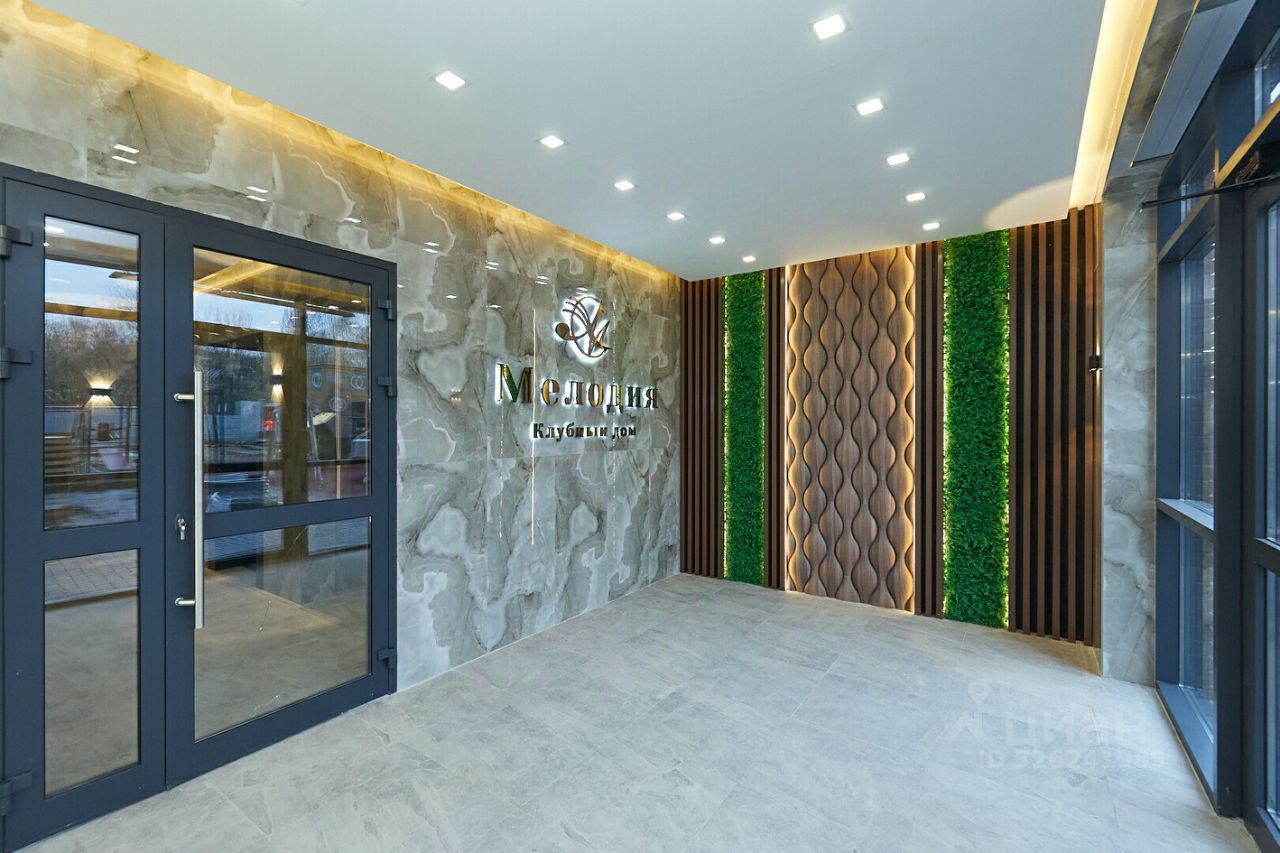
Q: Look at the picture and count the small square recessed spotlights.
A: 11